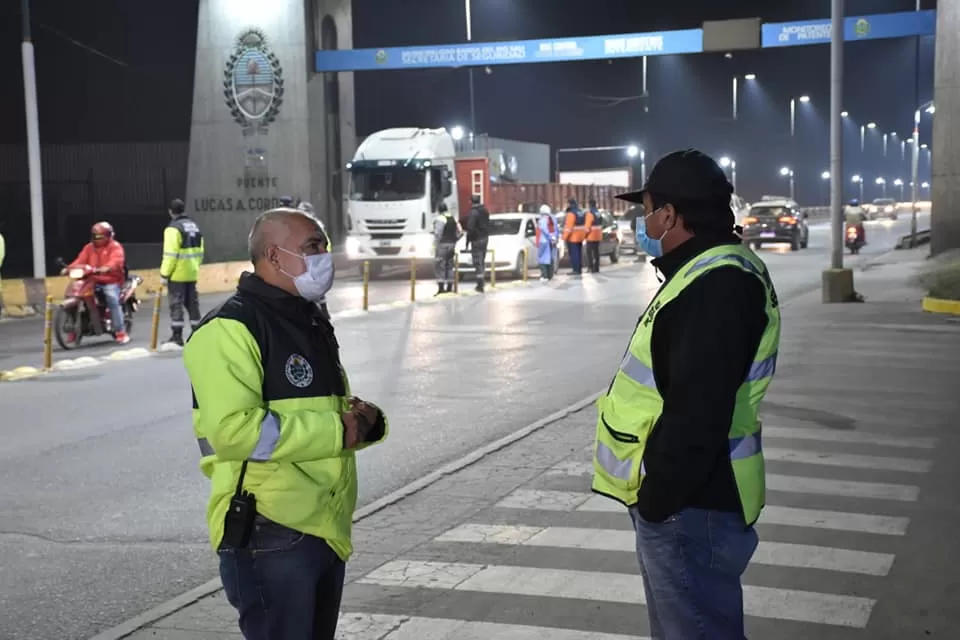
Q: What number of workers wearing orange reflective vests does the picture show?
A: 2